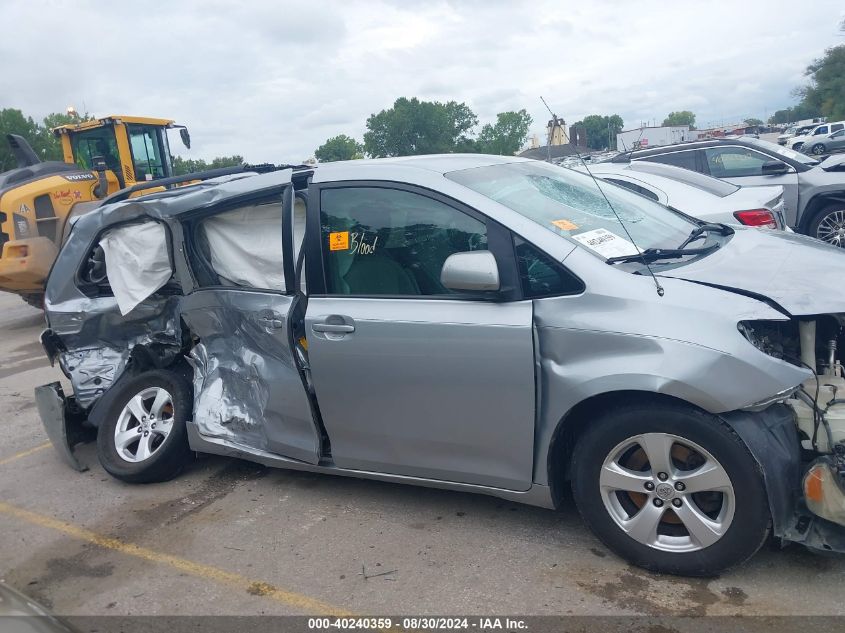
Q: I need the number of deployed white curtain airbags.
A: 2